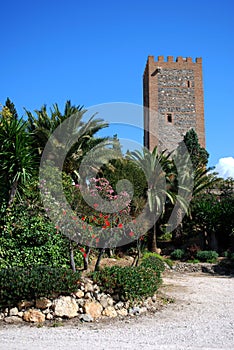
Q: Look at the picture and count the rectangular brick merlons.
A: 6